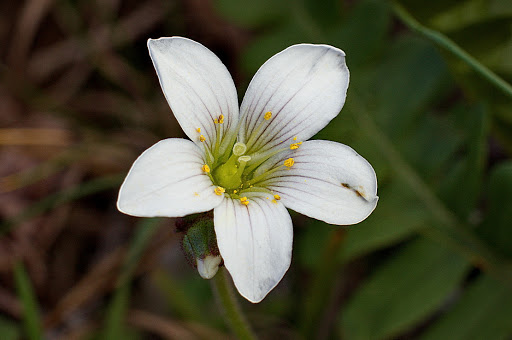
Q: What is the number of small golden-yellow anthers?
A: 9